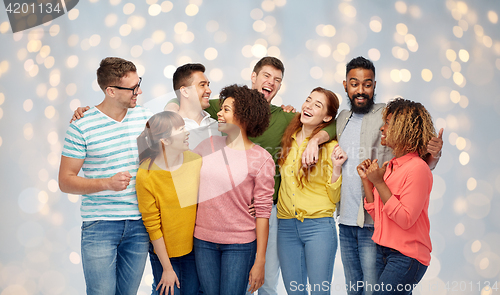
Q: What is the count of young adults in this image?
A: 8